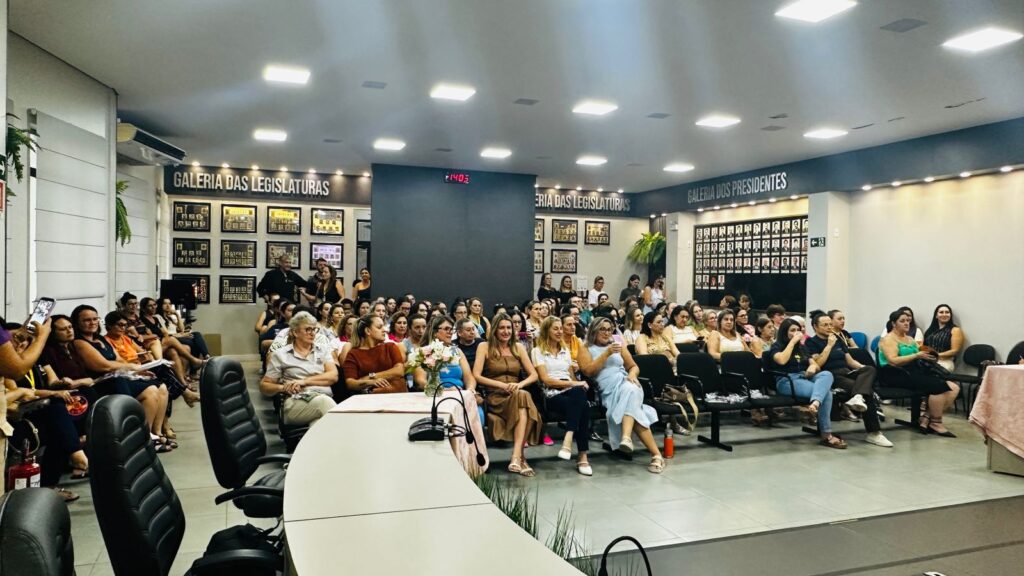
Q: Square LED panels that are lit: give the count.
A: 12